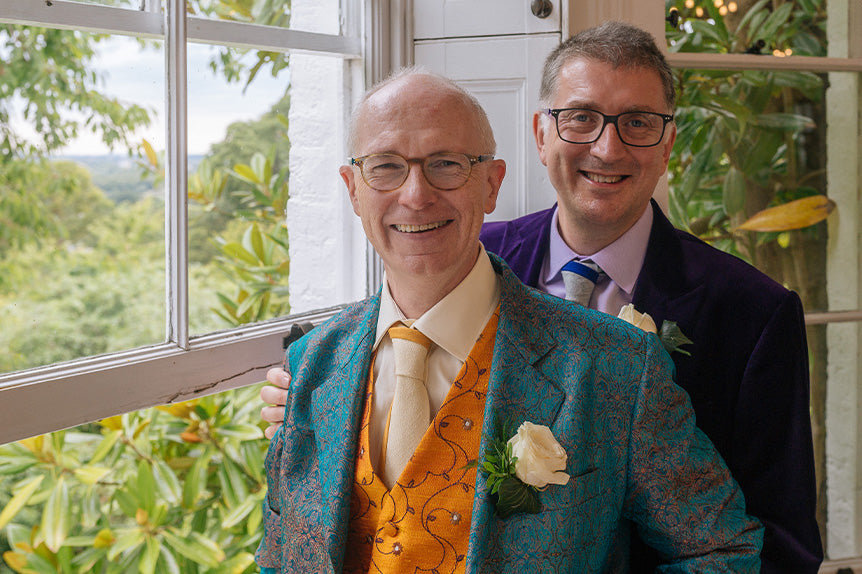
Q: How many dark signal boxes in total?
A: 0